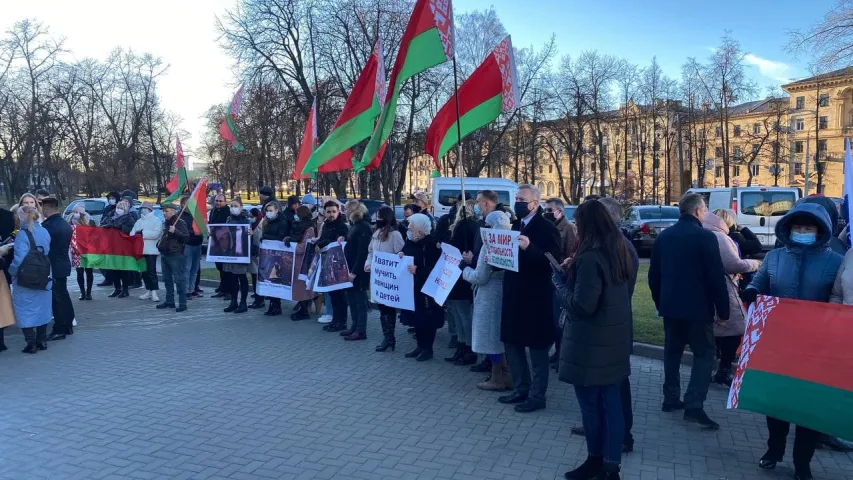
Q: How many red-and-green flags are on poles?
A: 7